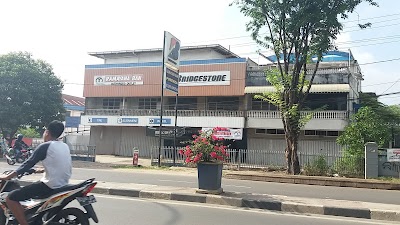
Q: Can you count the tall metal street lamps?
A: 0